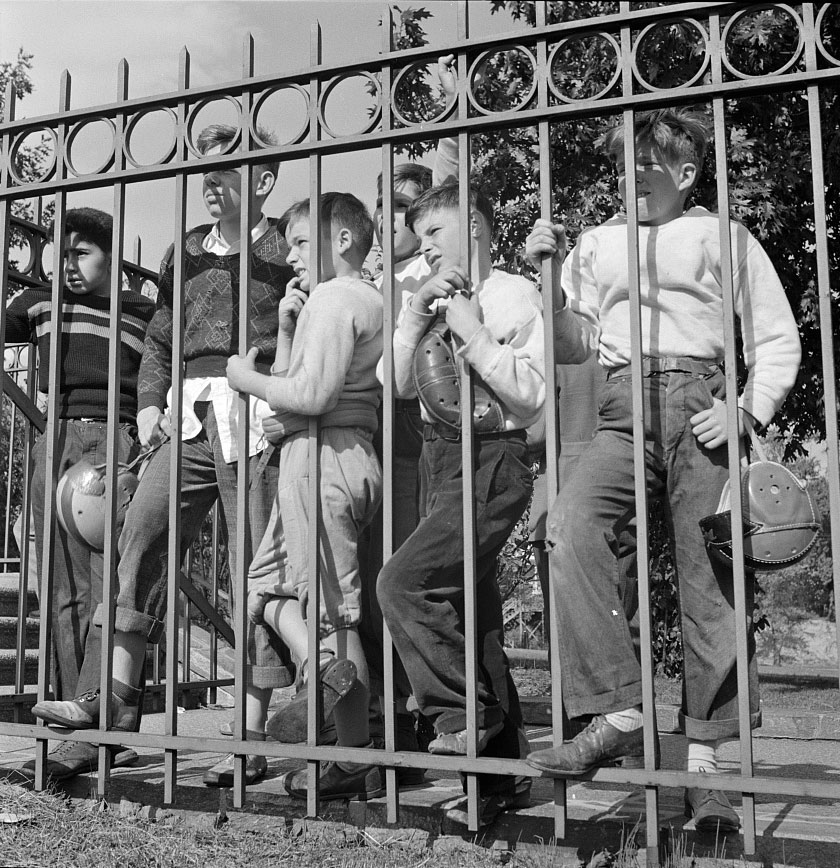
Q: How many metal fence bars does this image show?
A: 12